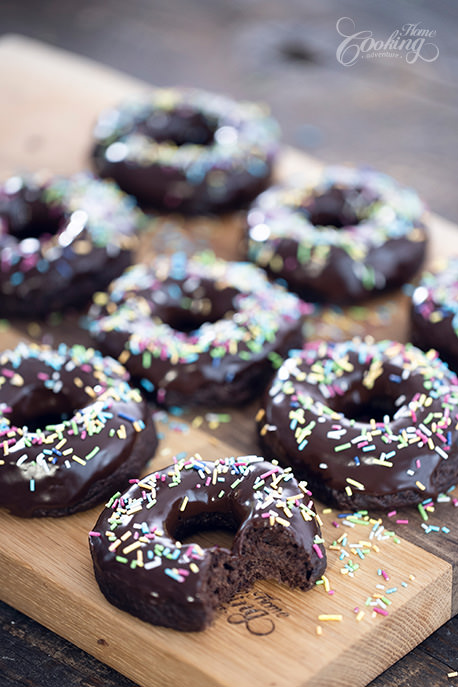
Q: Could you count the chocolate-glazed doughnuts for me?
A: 8